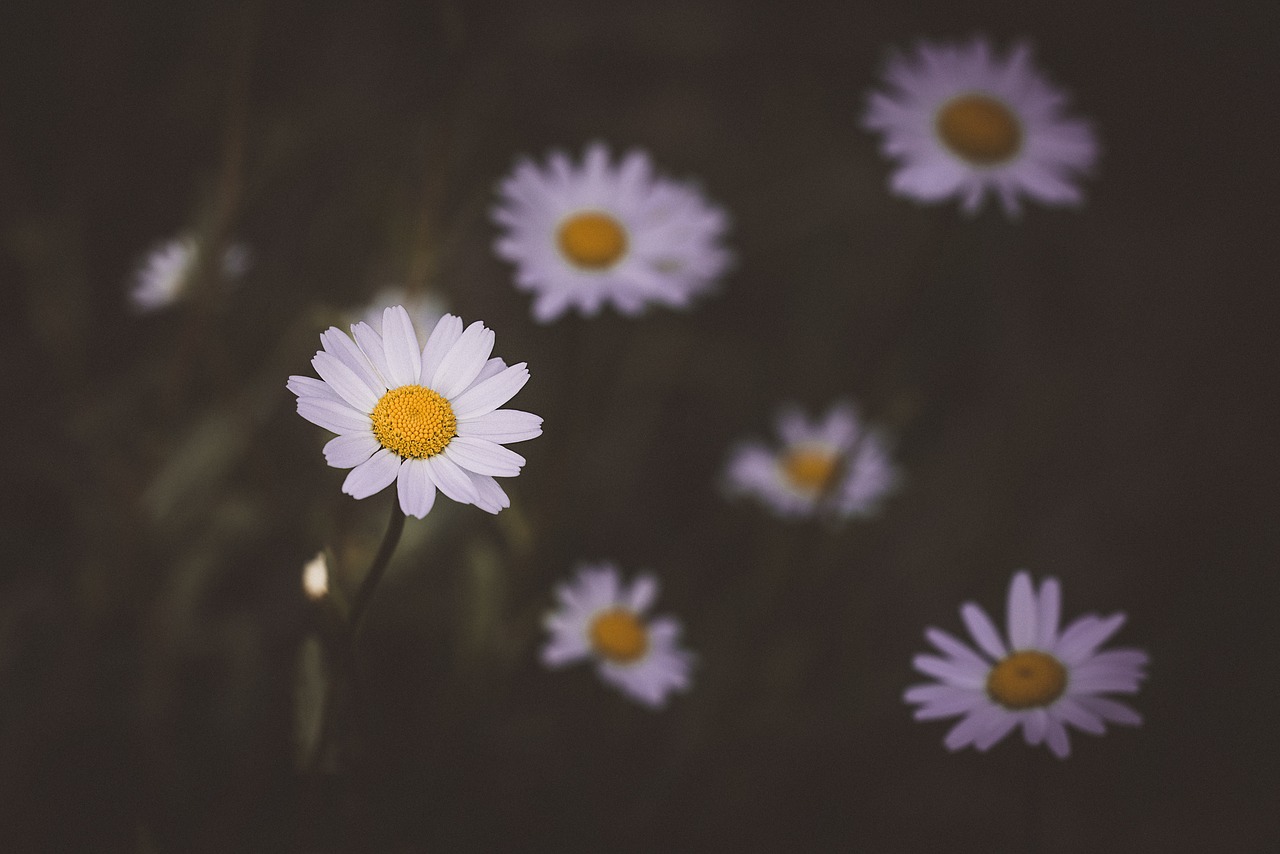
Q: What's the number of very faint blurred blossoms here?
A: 2